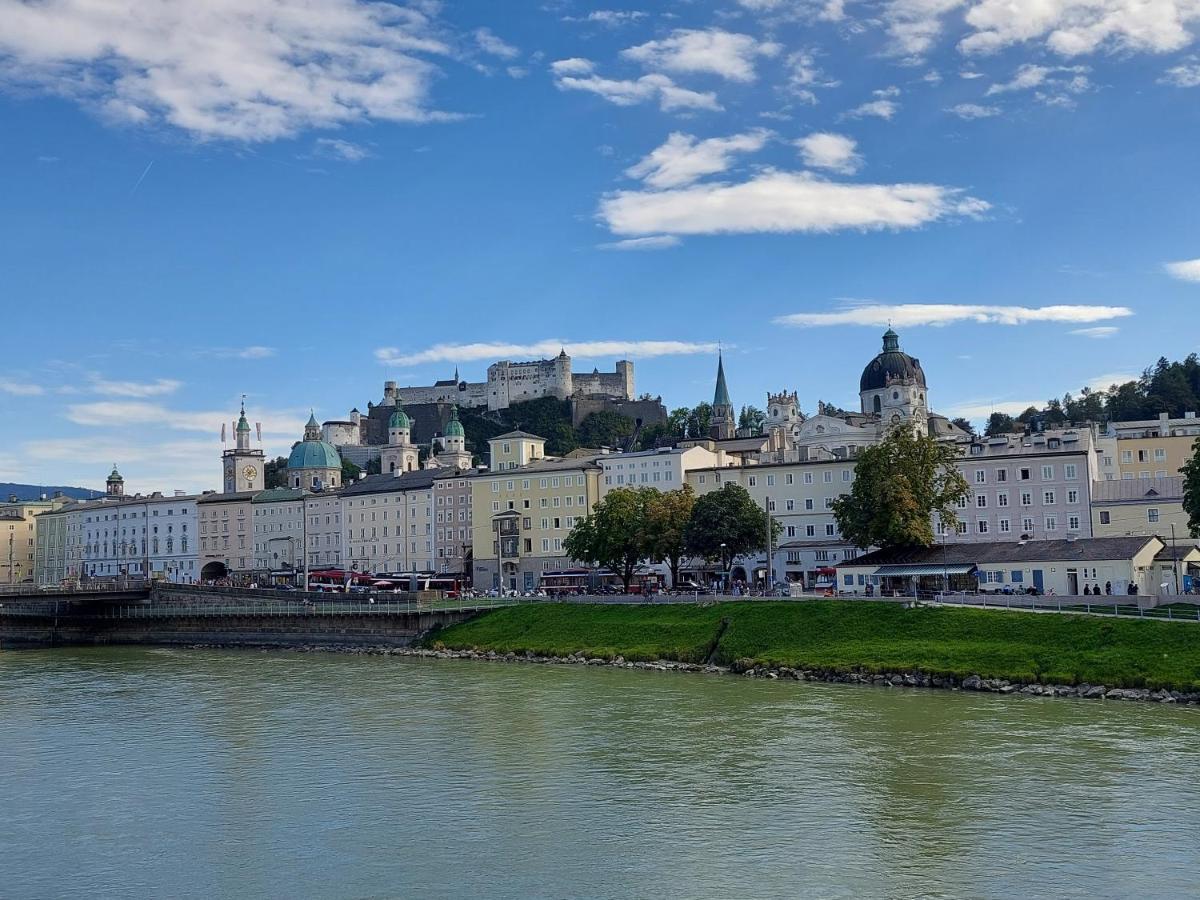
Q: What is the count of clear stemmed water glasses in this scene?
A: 0